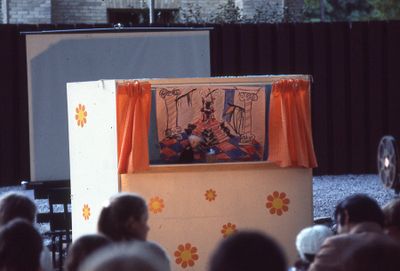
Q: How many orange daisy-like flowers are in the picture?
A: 7